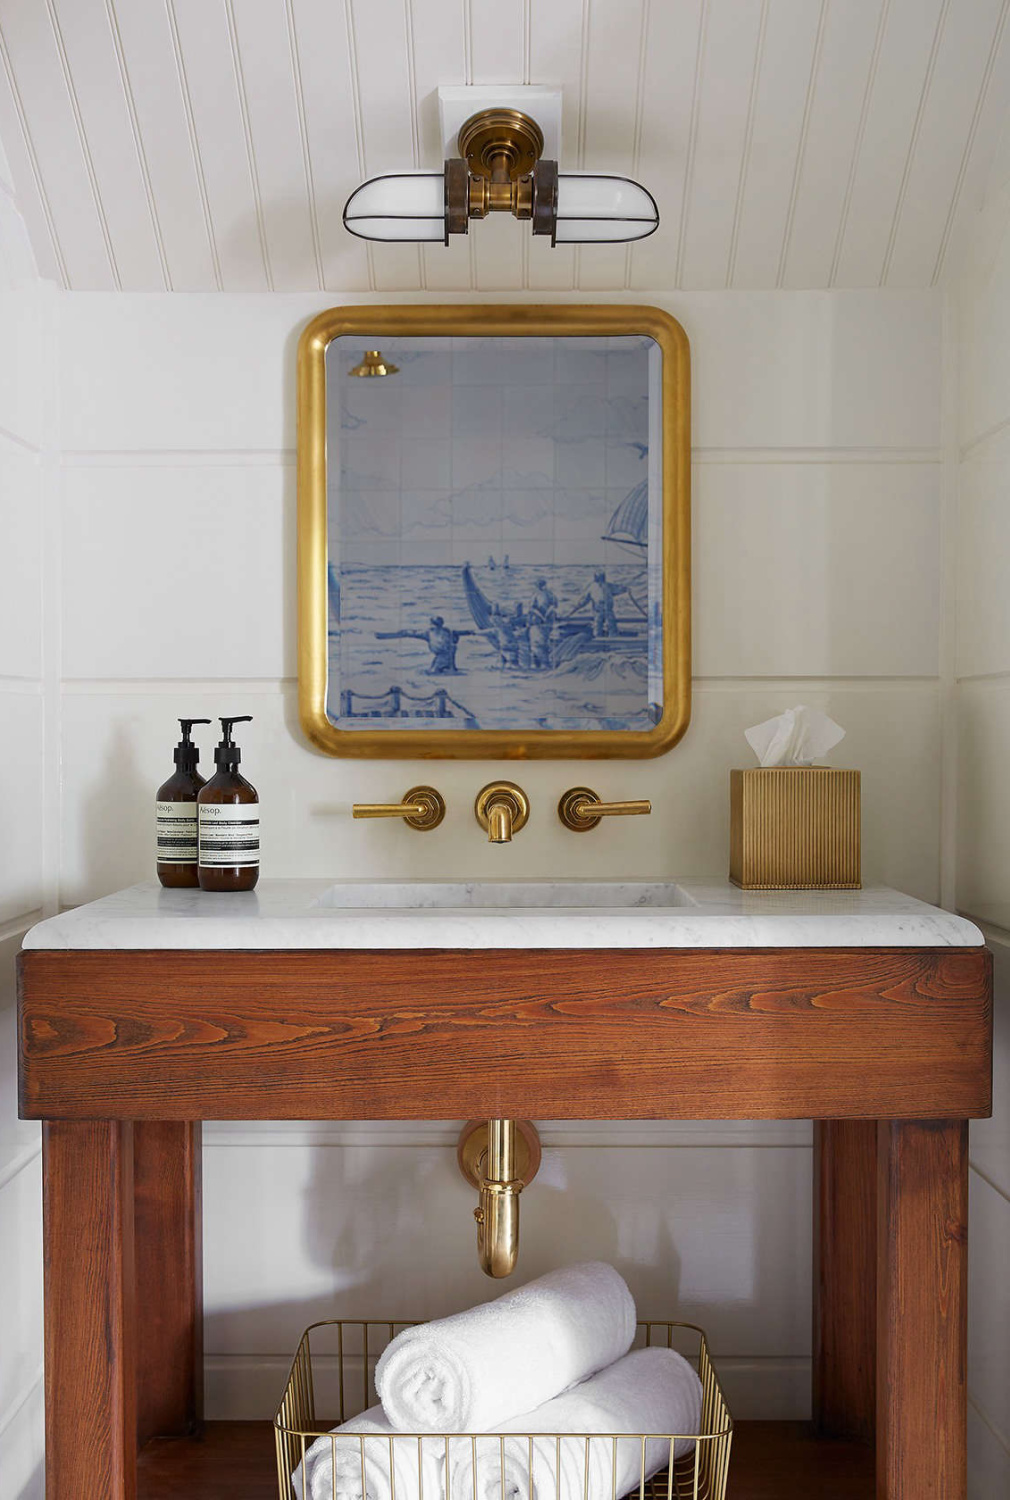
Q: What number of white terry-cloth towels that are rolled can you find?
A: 3